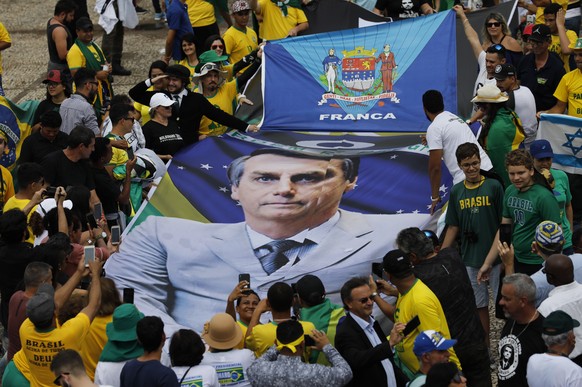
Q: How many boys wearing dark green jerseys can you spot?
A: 2